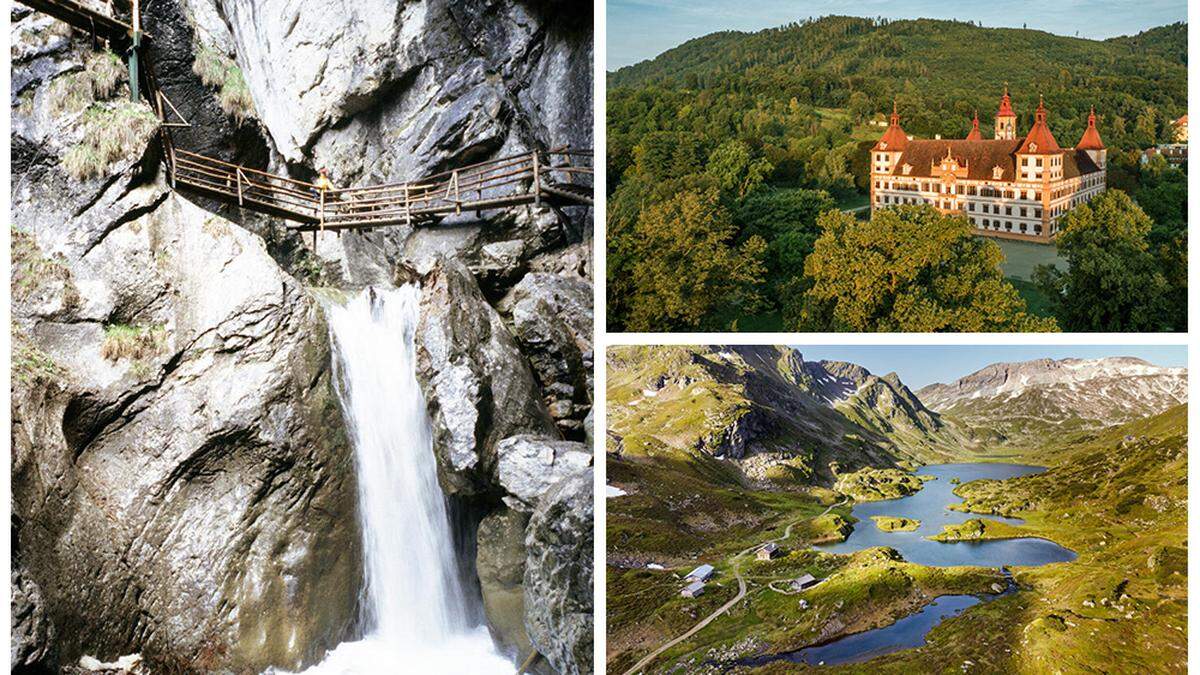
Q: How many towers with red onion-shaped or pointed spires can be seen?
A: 5